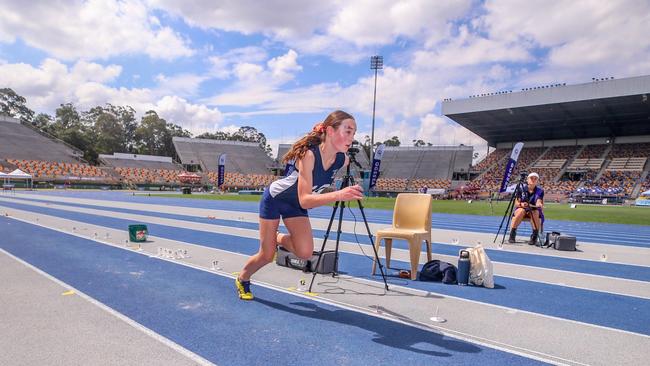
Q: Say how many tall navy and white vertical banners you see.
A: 3